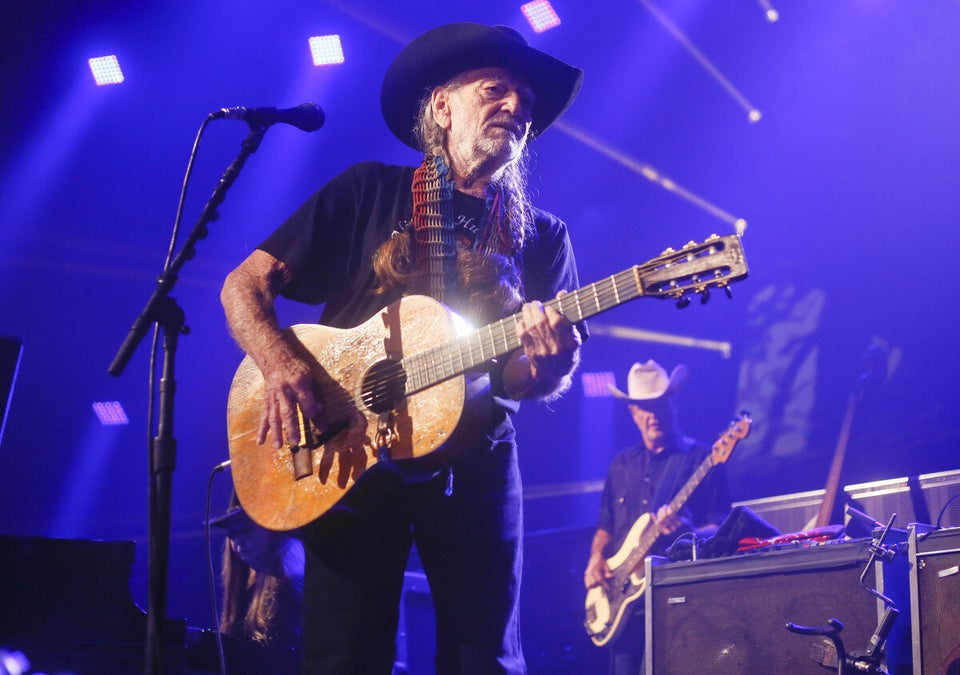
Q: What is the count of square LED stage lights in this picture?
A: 5